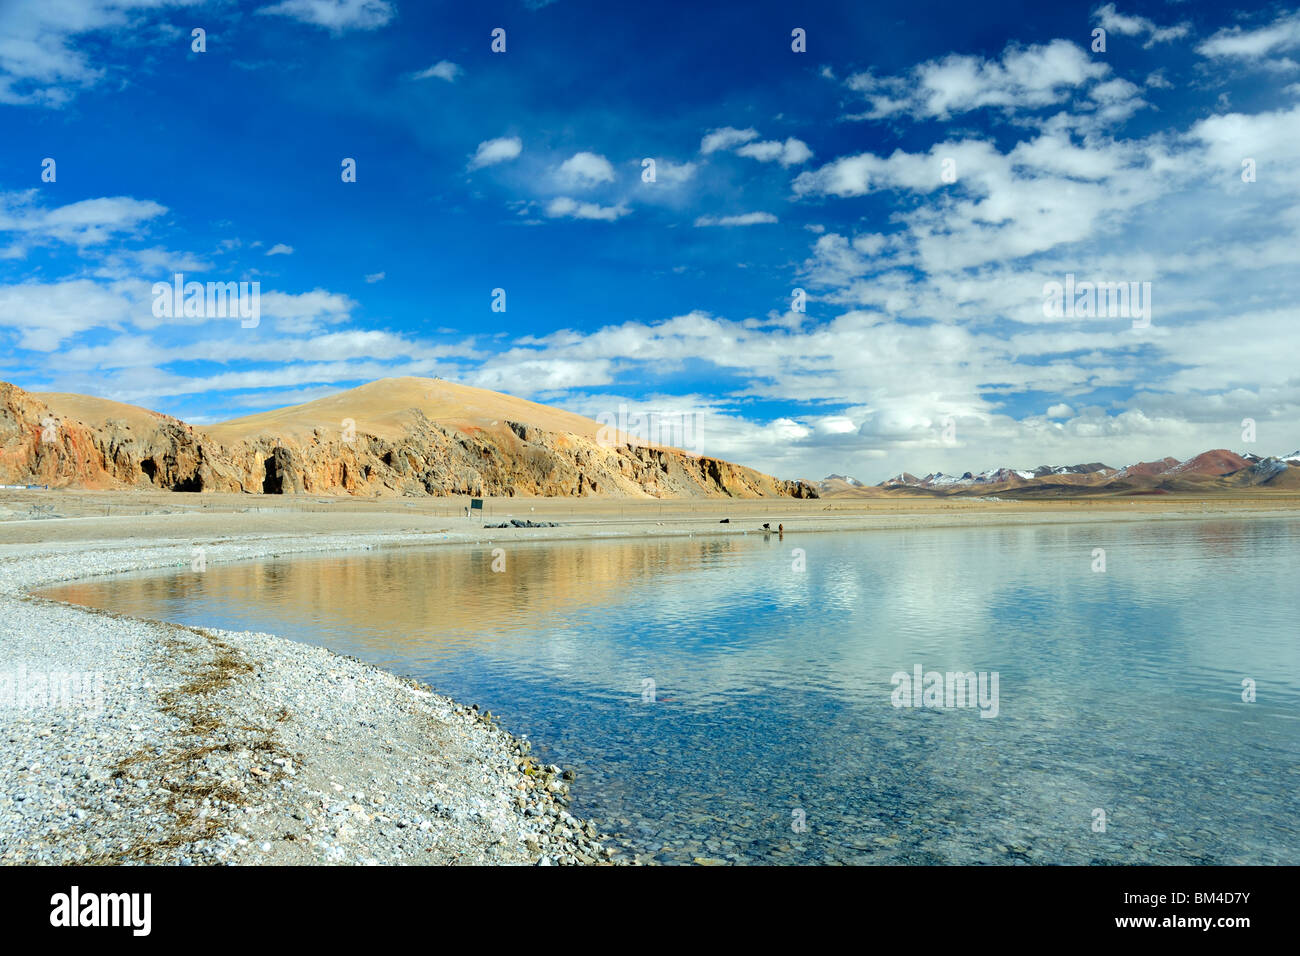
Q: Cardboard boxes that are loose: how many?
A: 0